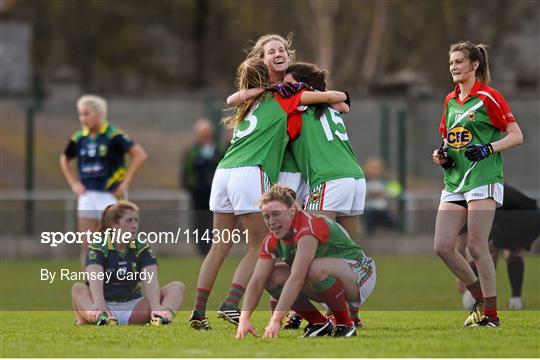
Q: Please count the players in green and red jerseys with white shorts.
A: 5